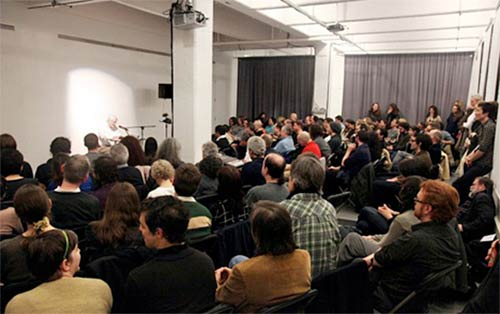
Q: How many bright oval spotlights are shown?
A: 1